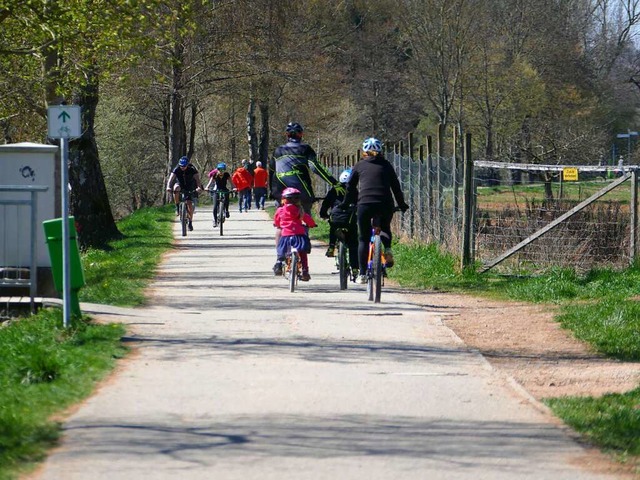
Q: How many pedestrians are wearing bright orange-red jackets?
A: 2